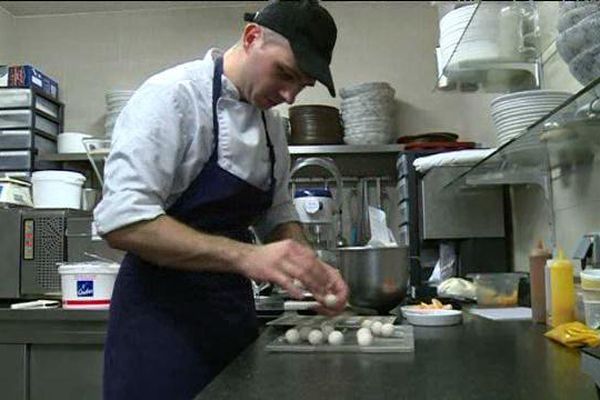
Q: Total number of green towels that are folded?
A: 0